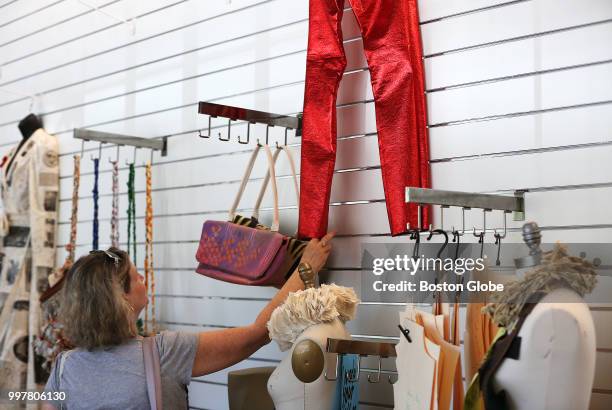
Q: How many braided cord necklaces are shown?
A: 5